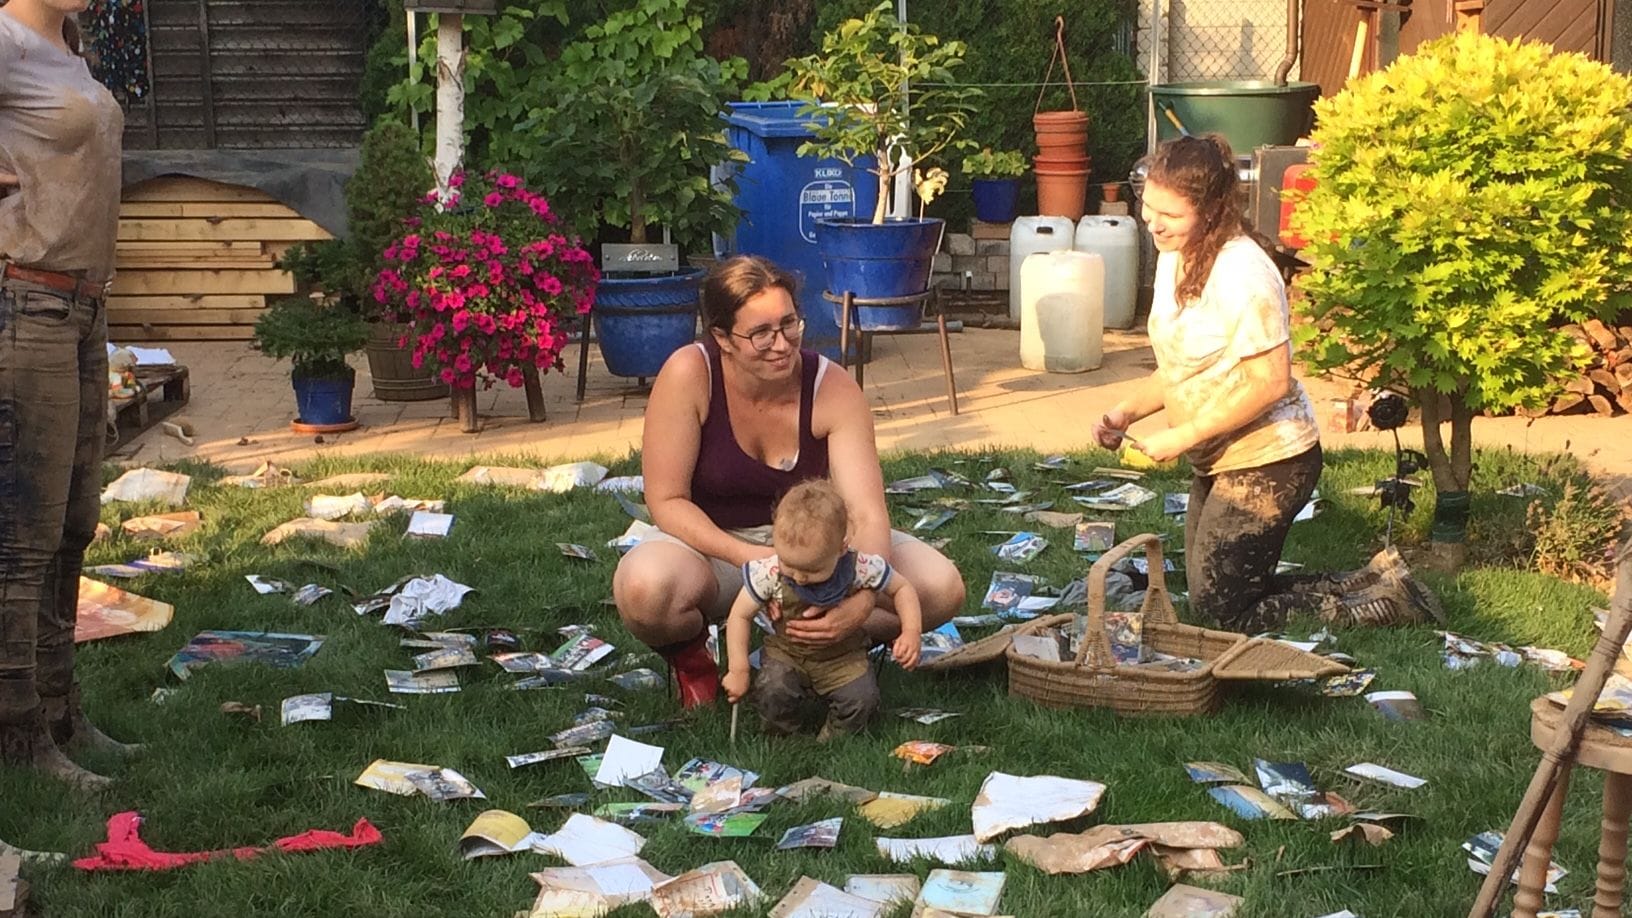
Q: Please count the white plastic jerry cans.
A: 3